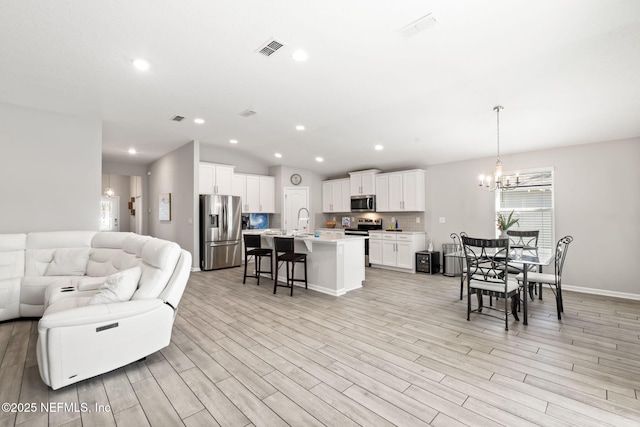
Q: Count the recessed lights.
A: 9